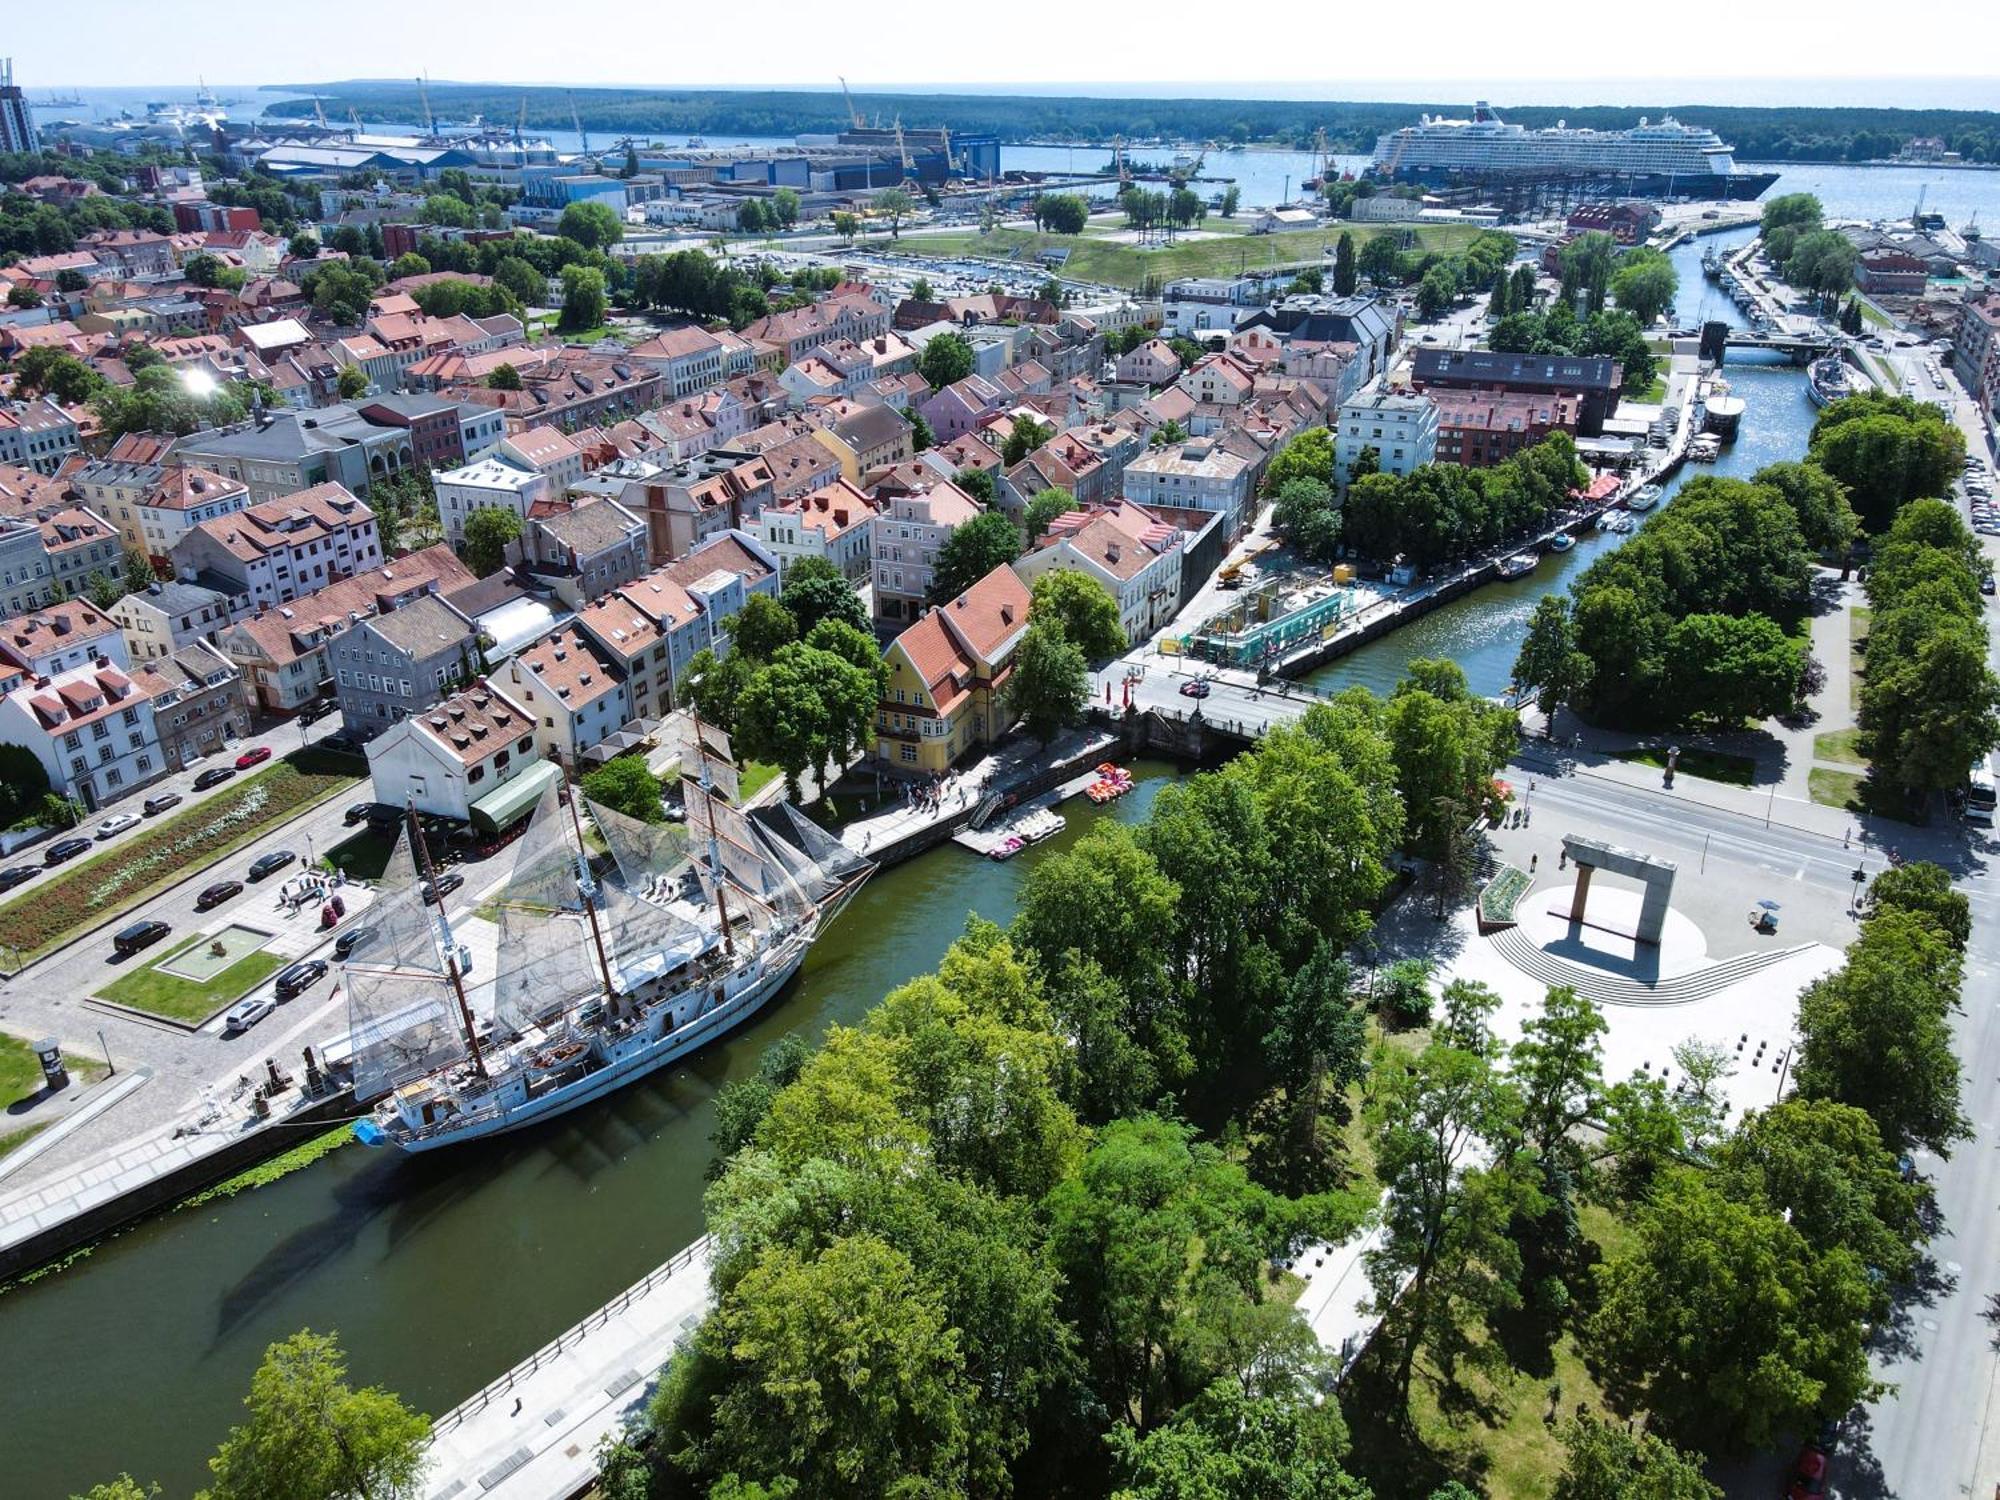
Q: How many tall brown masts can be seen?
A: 3